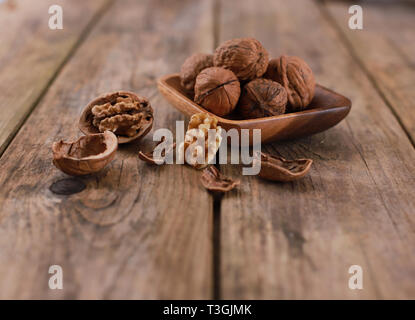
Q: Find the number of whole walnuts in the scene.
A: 5